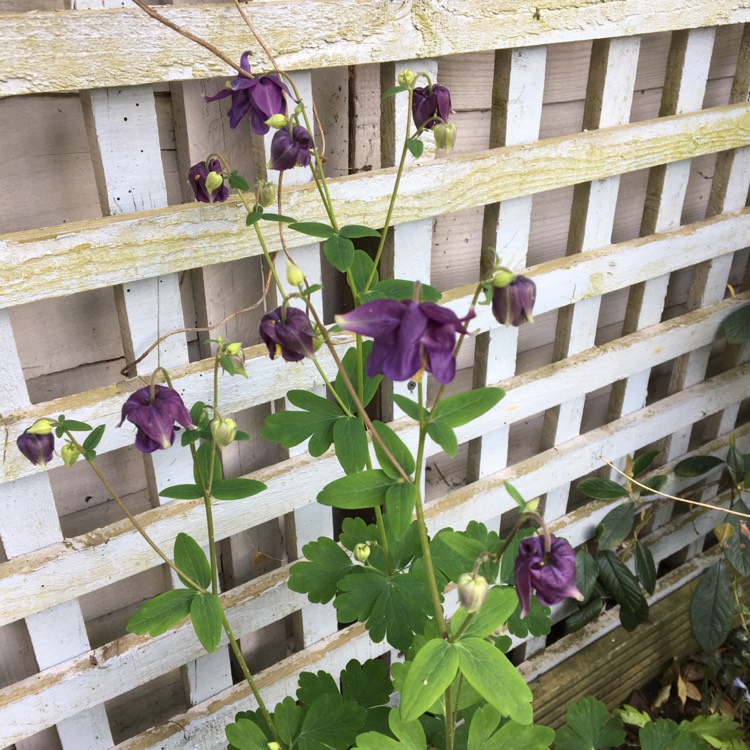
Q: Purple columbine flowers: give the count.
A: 10